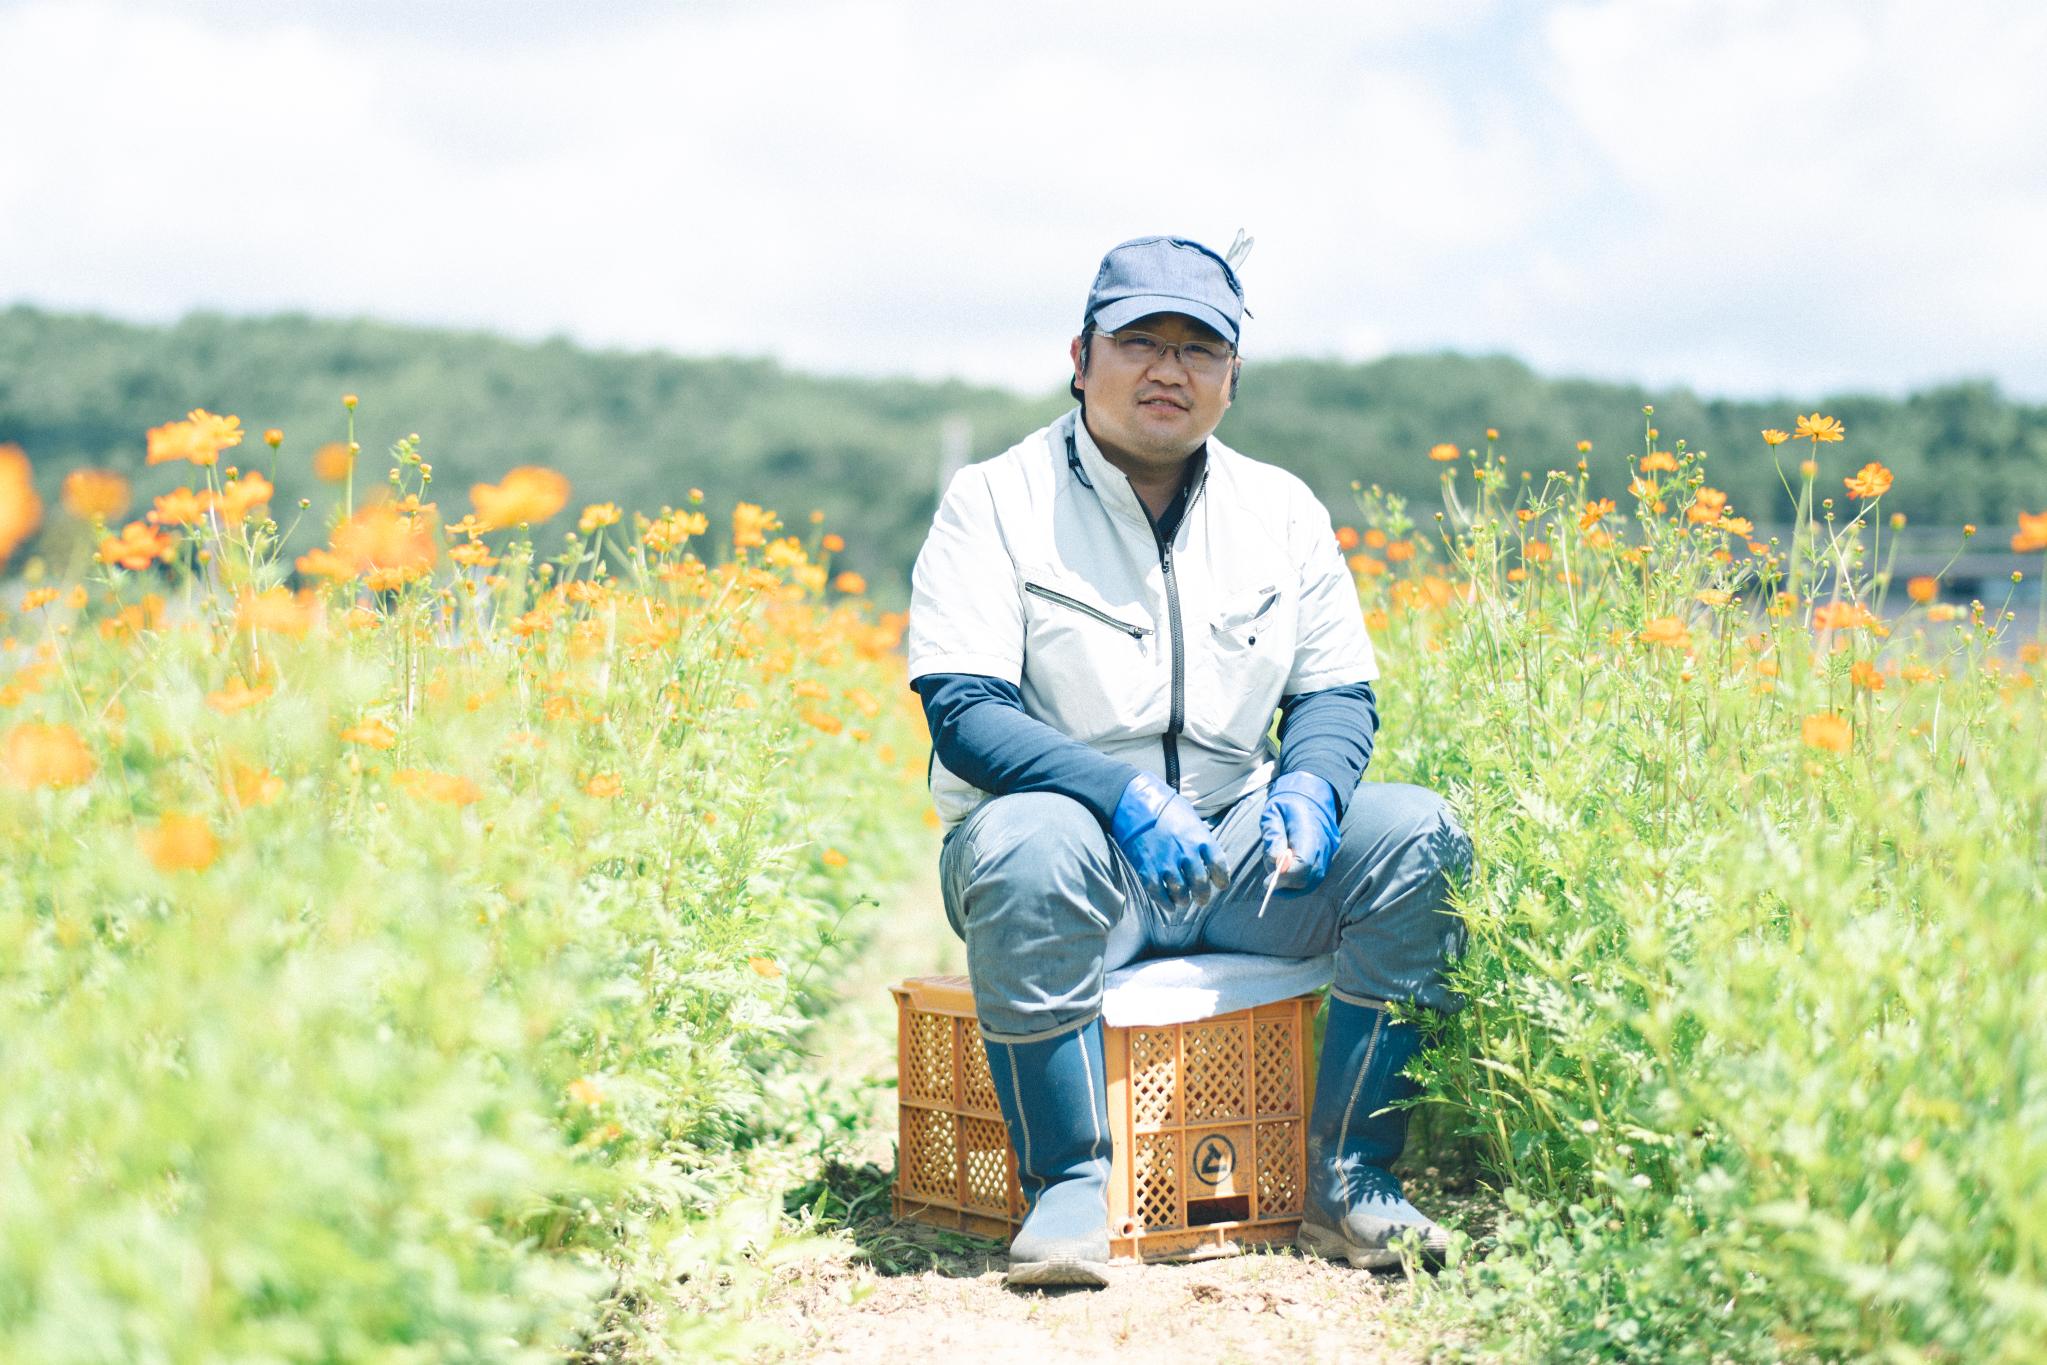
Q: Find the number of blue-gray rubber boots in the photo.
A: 2